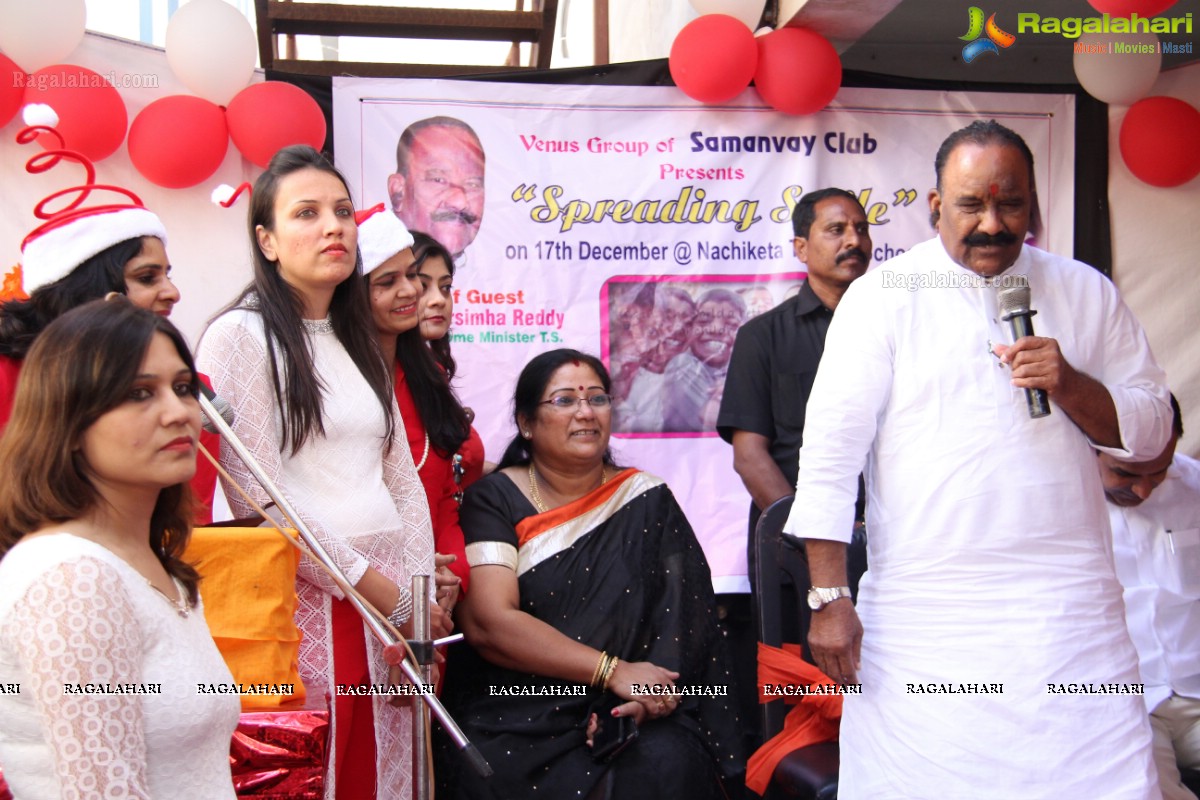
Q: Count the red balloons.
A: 8